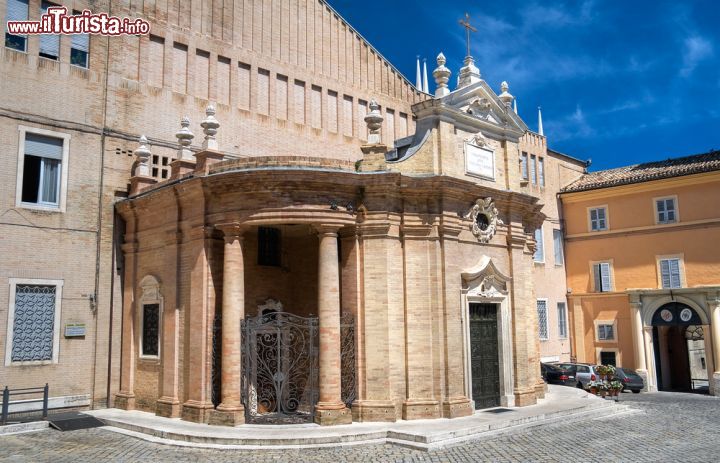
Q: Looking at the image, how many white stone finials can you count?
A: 6